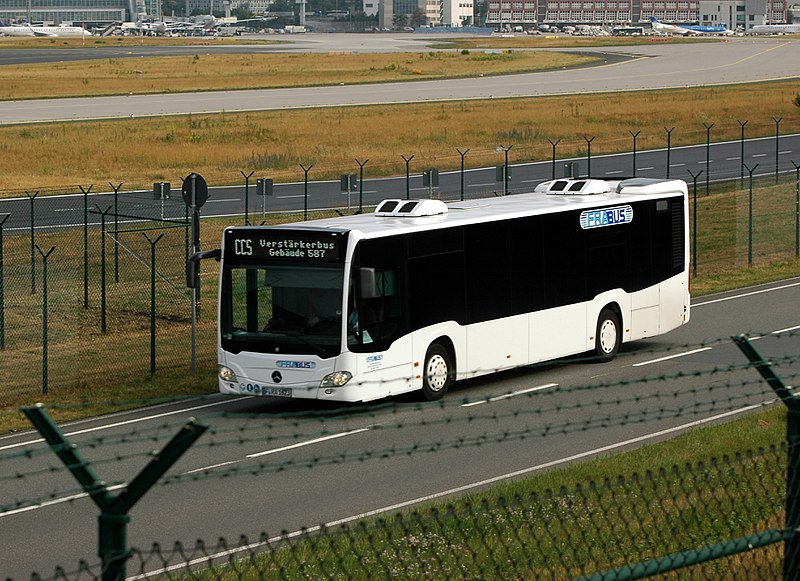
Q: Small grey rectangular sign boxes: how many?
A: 6